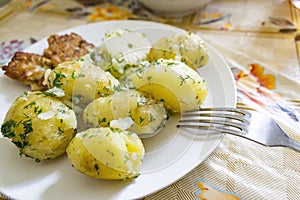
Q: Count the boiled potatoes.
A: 7